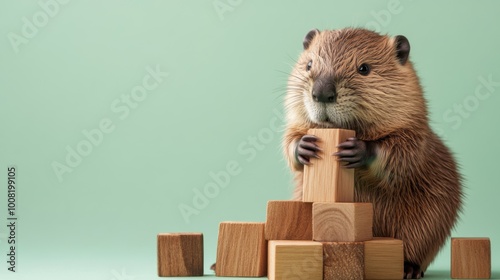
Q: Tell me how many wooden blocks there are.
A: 9